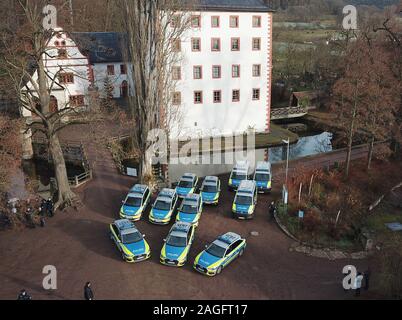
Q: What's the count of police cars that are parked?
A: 11